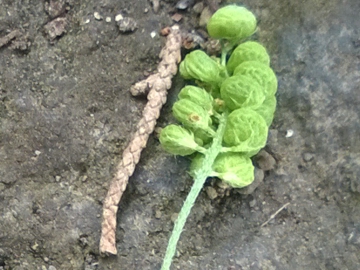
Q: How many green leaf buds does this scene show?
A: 11